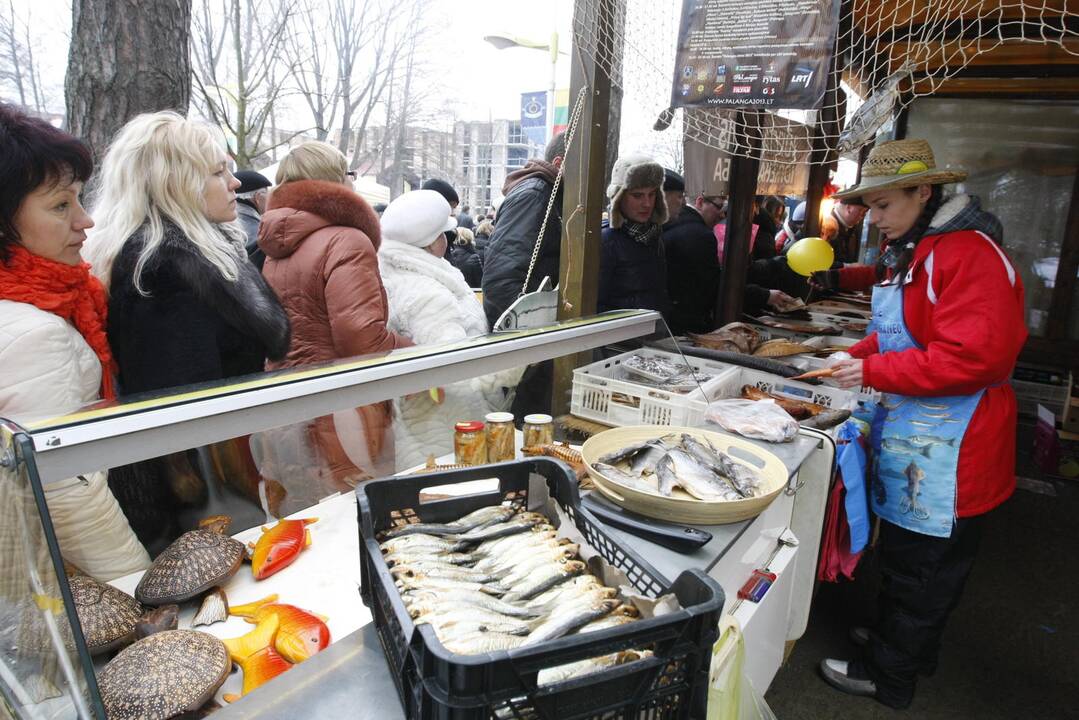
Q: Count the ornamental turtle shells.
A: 3